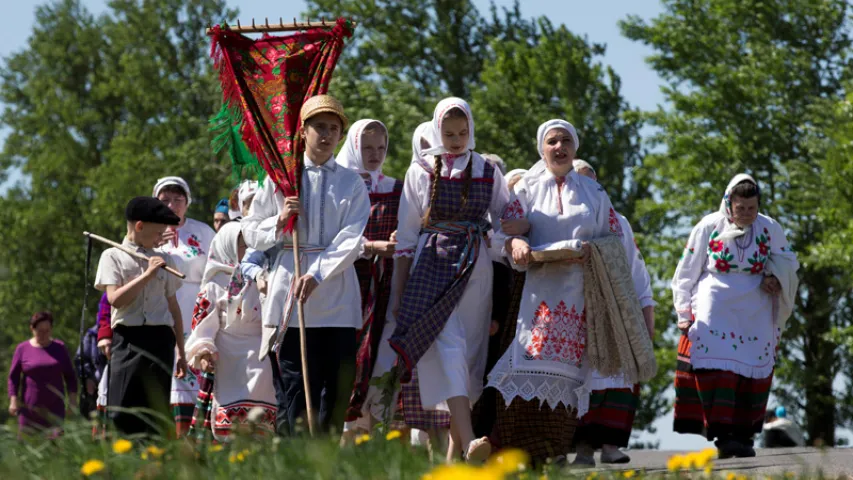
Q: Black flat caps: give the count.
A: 1